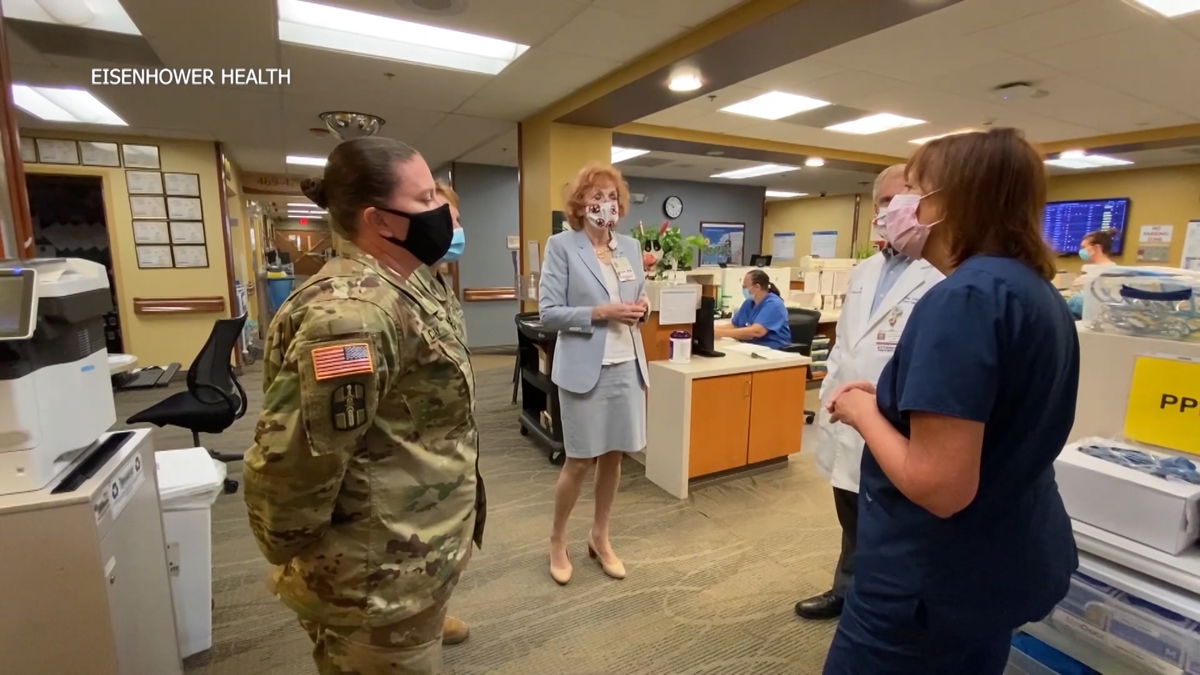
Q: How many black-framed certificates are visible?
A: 12